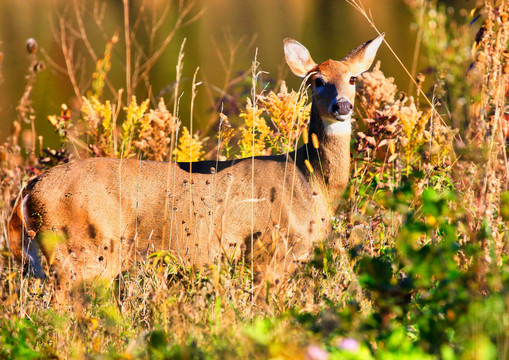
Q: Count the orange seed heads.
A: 3